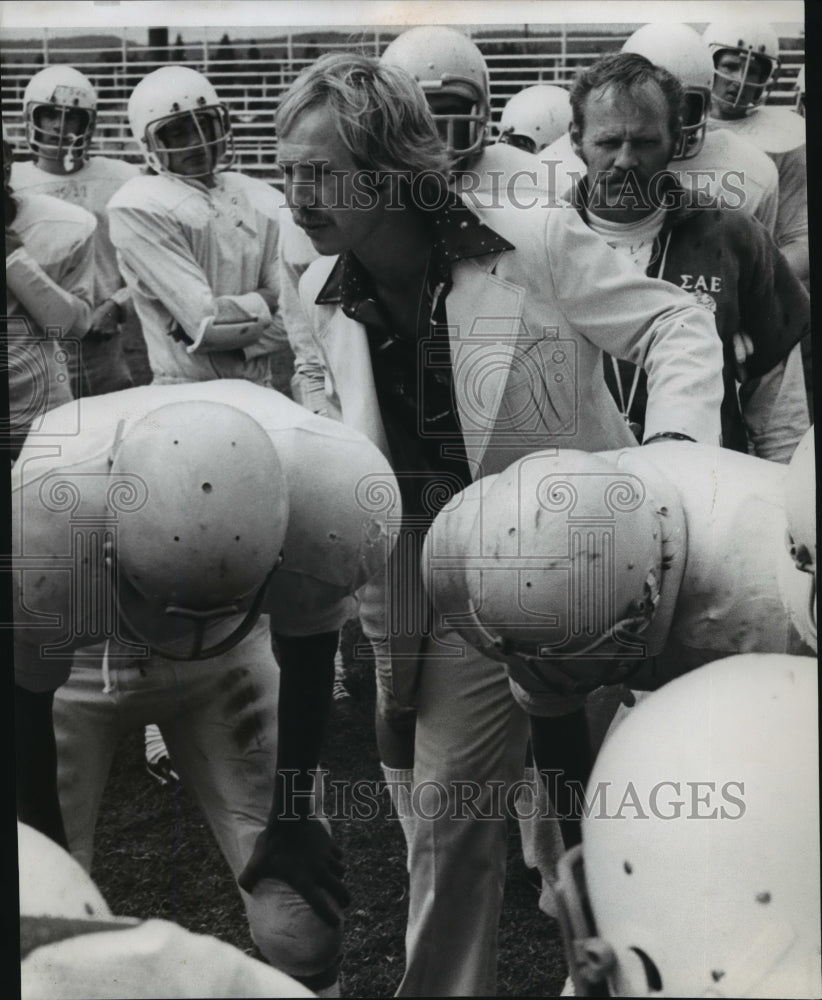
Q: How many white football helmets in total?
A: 12